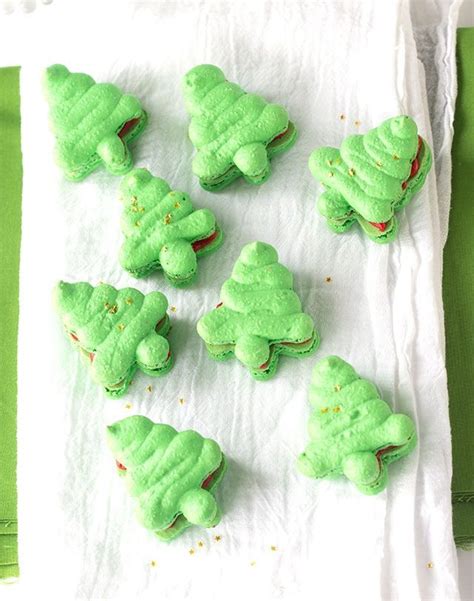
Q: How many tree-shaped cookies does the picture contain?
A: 8